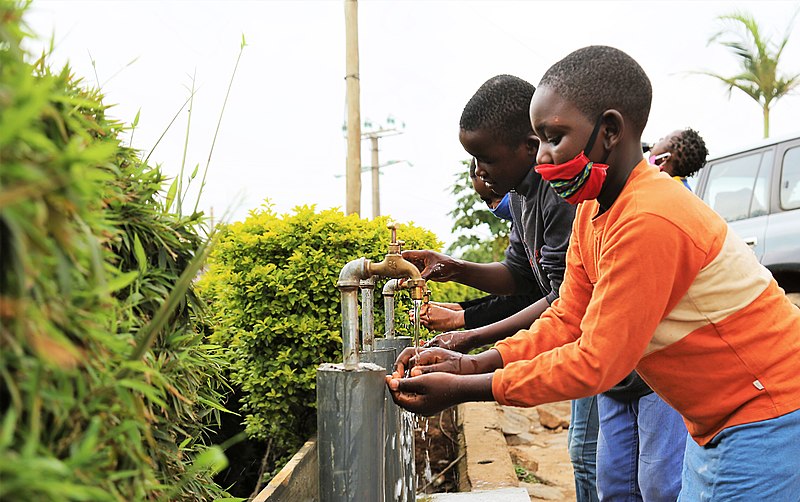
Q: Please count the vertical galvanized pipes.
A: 3